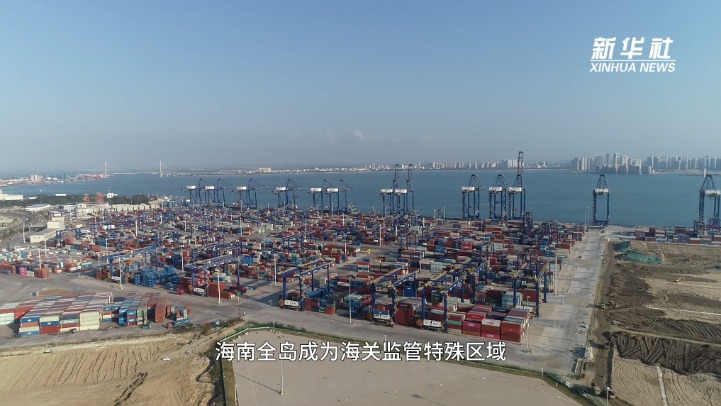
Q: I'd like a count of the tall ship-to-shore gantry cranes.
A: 13